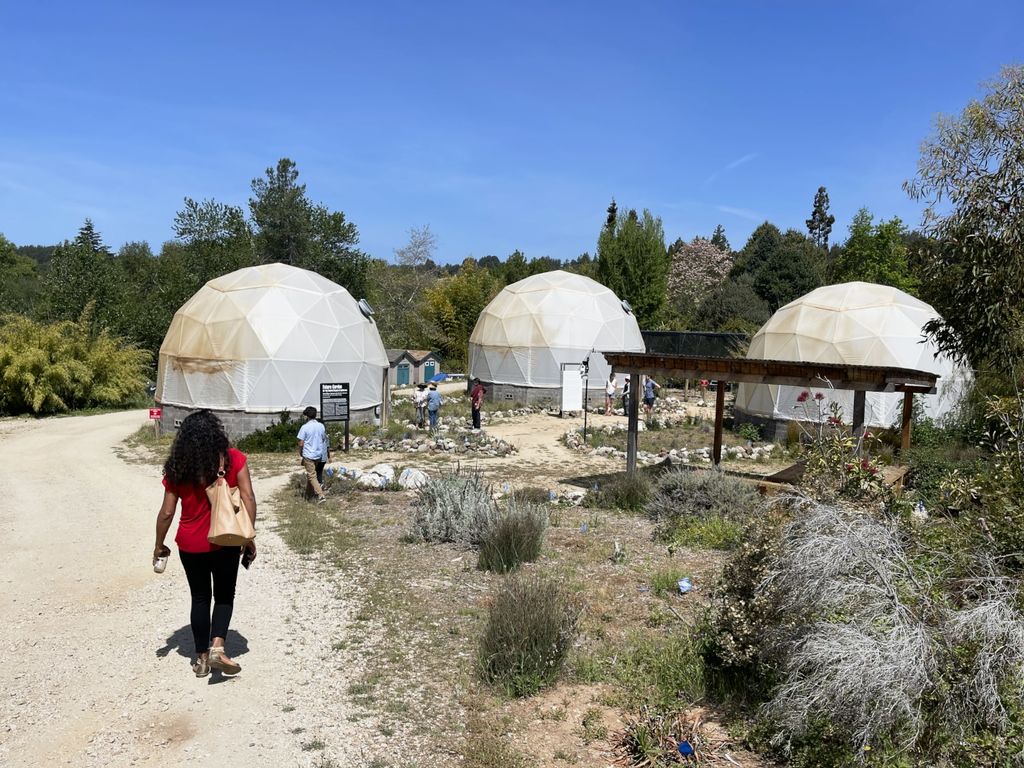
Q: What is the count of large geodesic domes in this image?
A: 3